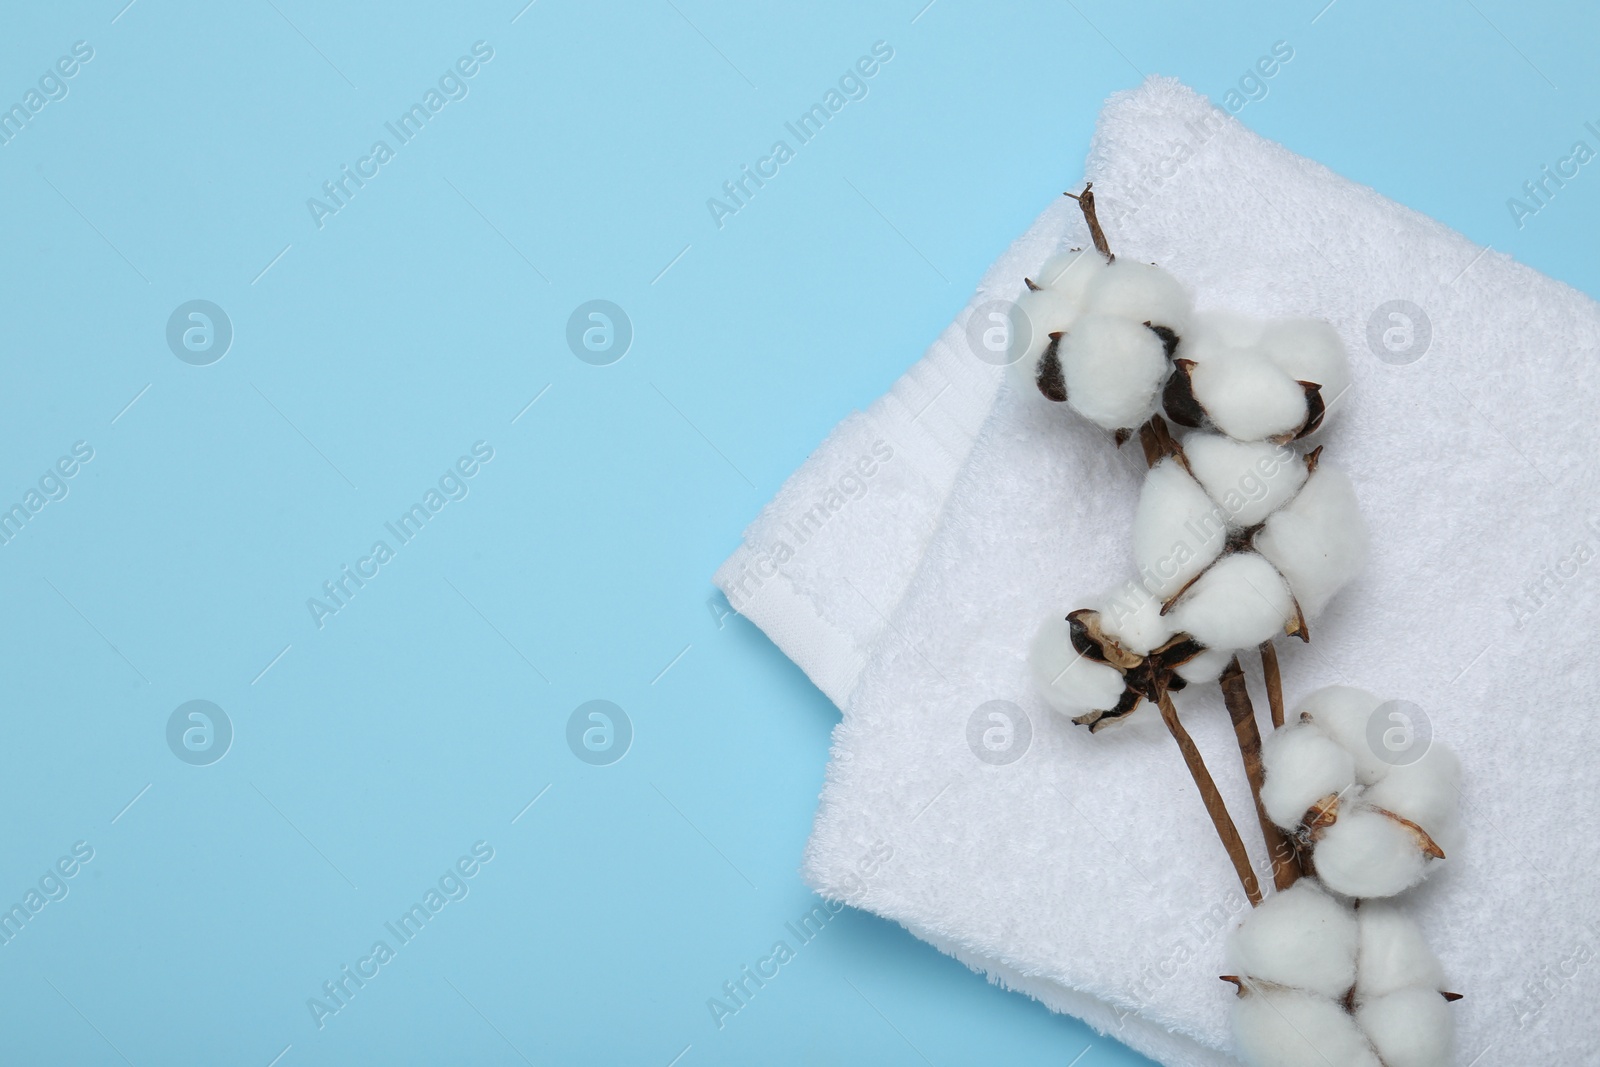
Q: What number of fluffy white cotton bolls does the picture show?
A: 6